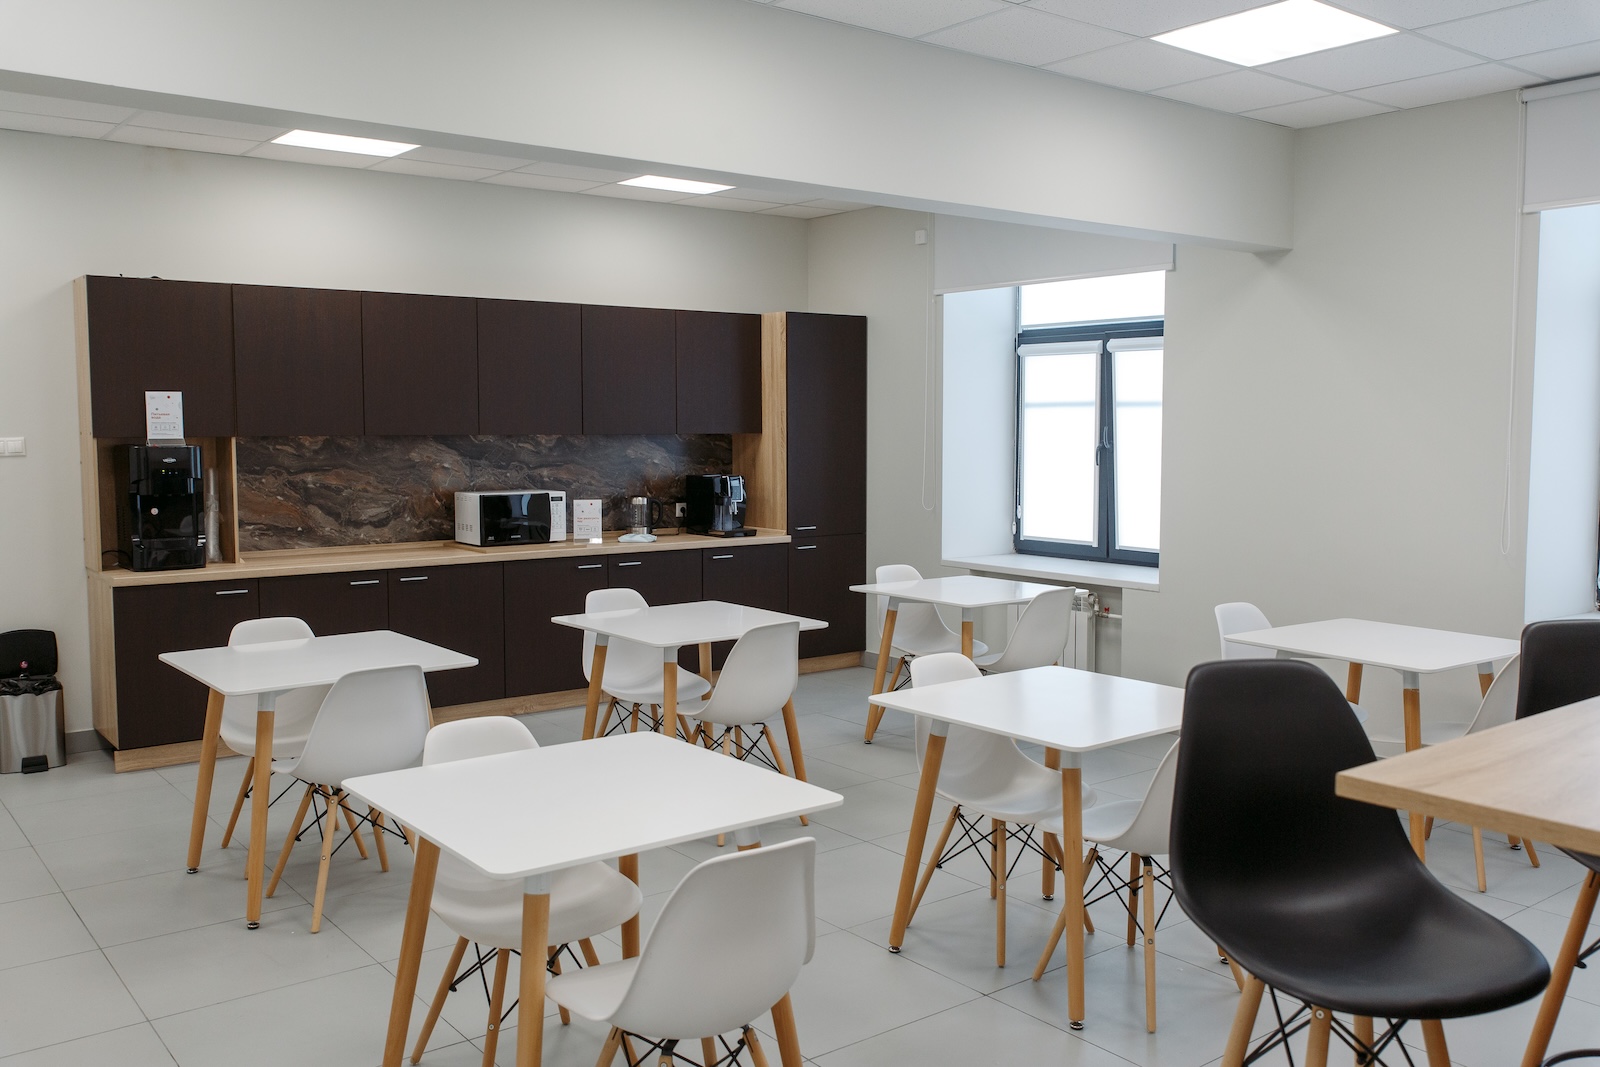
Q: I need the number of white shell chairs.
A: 12